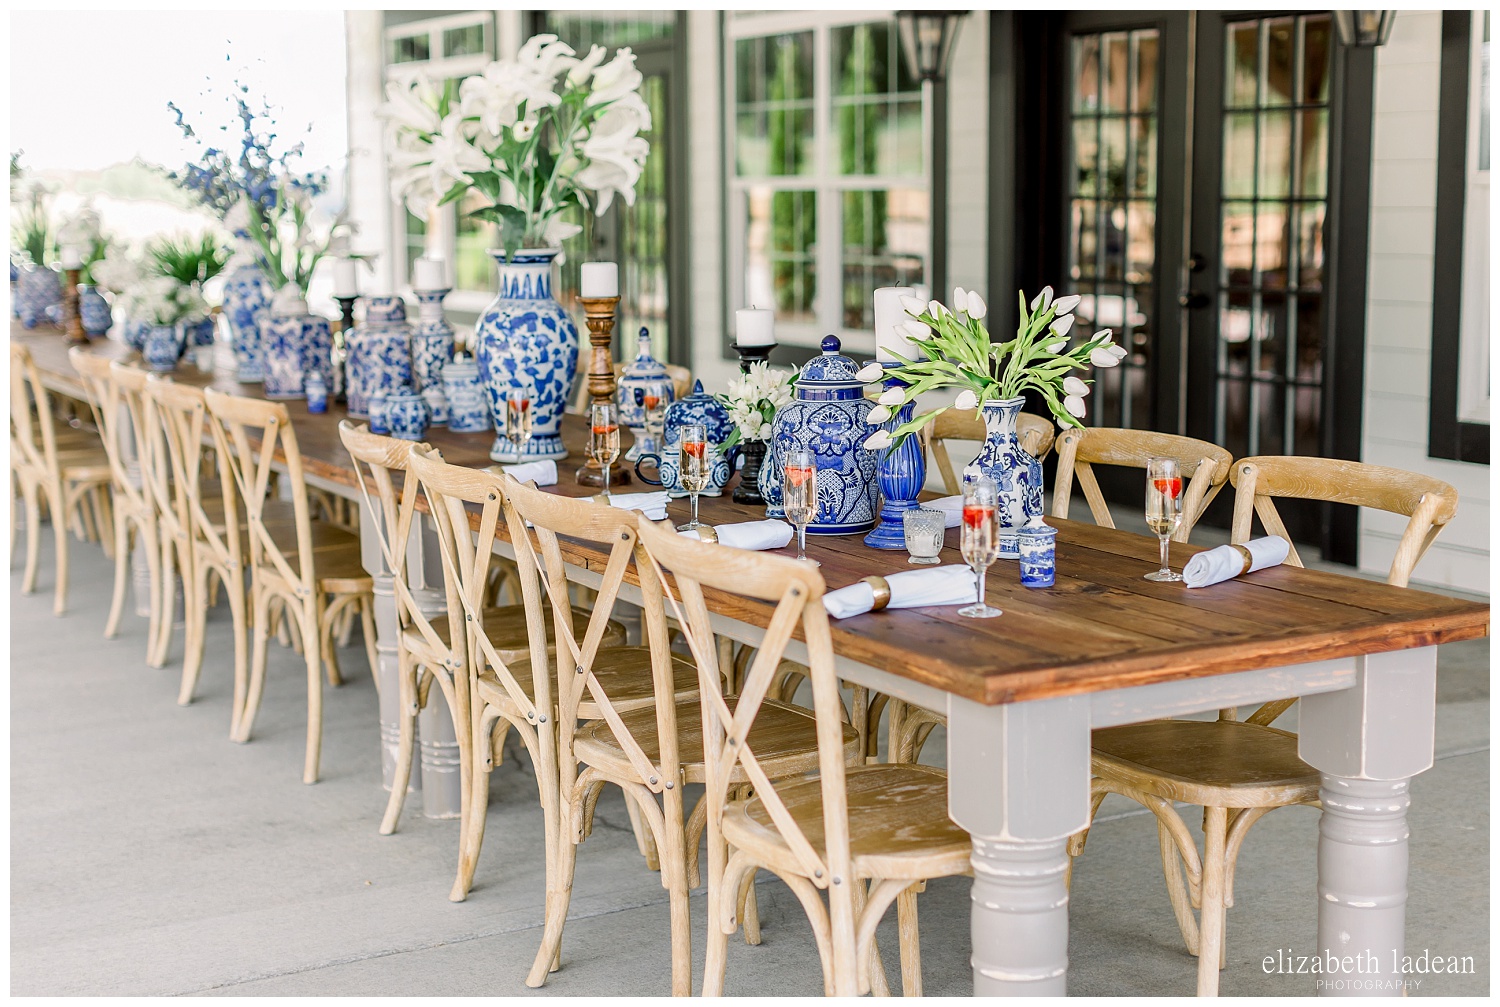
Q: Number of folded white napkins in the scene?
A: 6